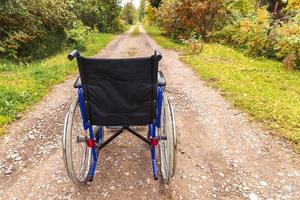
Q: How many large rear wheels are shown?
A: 2